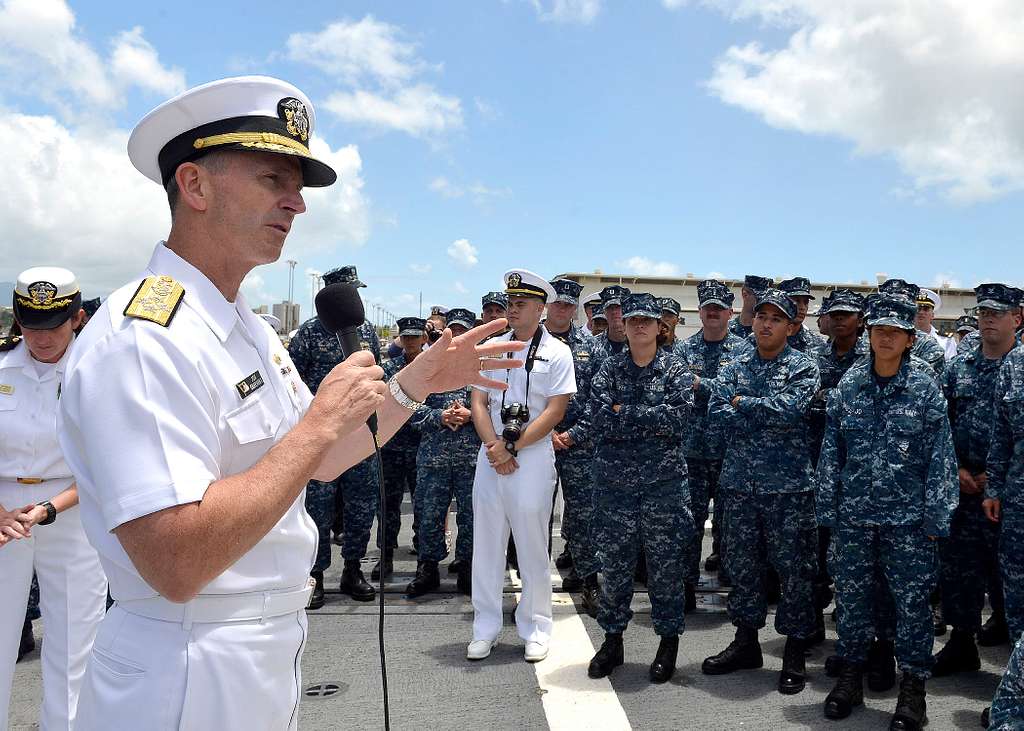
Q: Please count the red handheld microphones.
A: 0